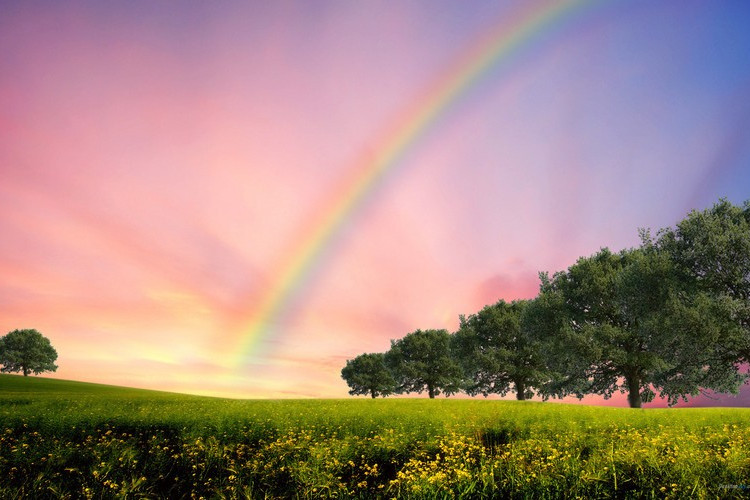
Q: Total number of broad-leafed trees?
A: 6